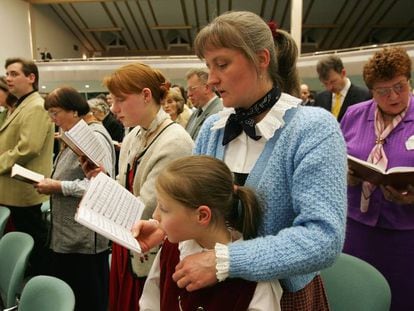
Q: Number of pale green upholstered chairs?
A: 4